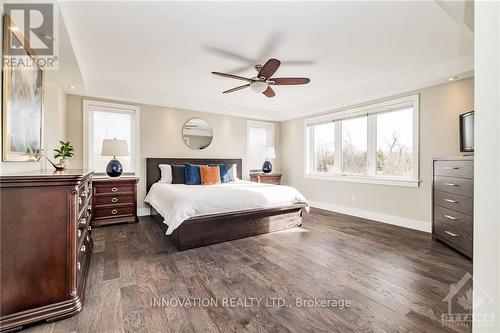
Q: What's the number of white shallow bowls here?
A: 0